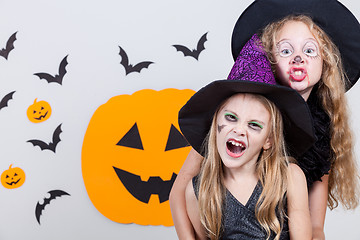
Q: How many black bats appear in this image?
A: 7